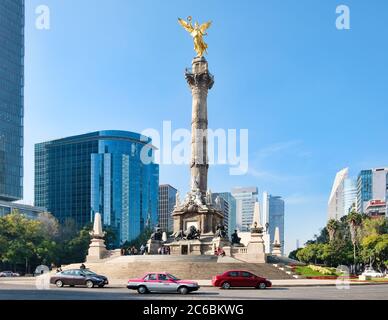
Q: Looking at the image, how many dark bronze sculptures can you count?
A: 4